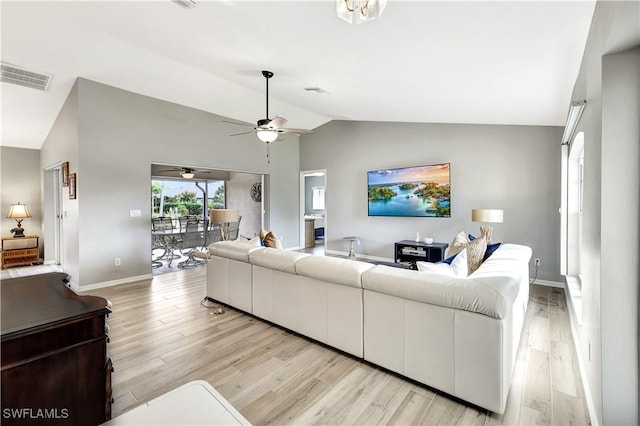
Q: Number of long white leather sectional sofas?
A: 1